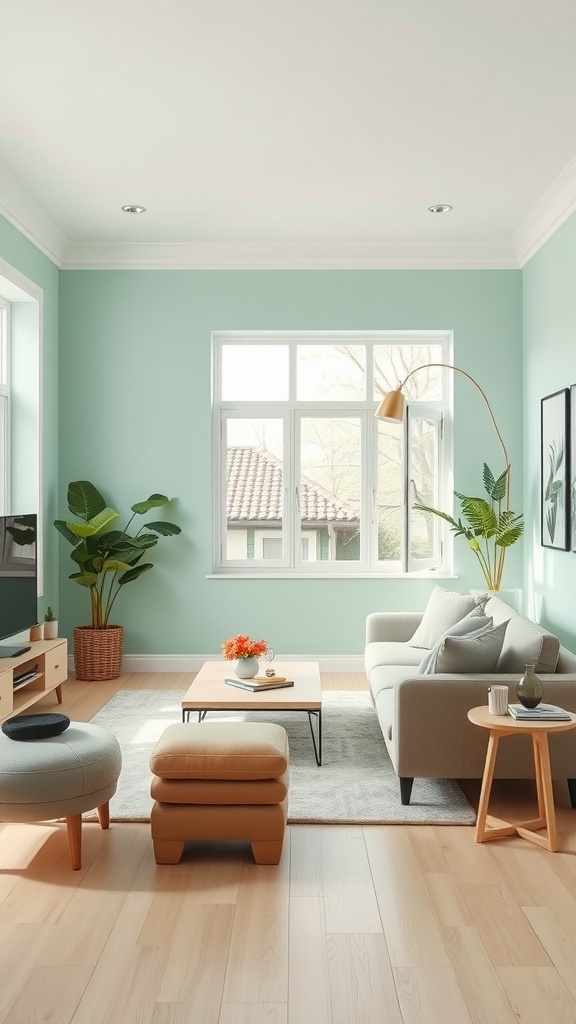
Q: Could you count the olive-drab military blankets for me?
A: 0